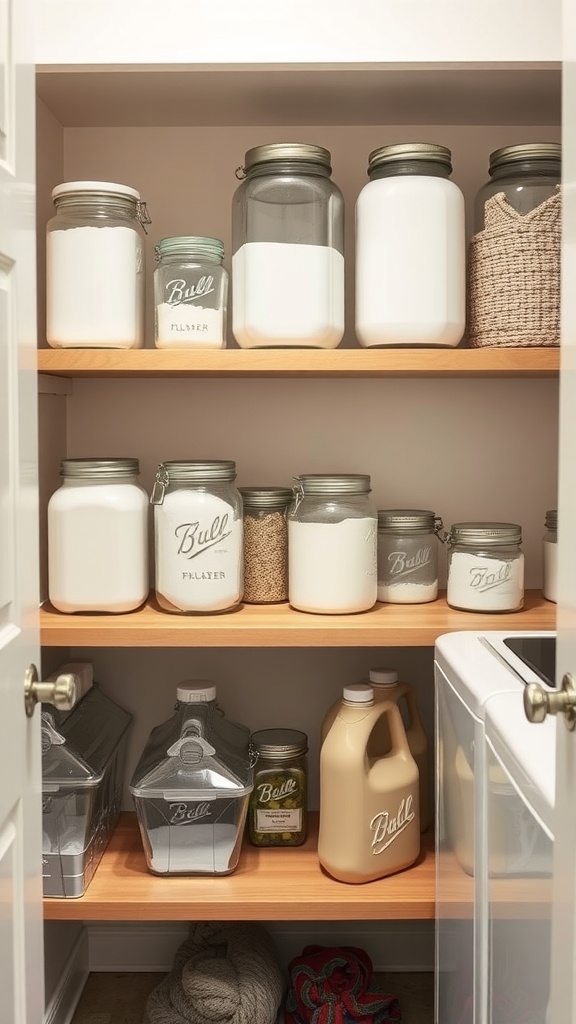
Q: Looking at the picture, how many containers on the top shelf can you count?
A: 5